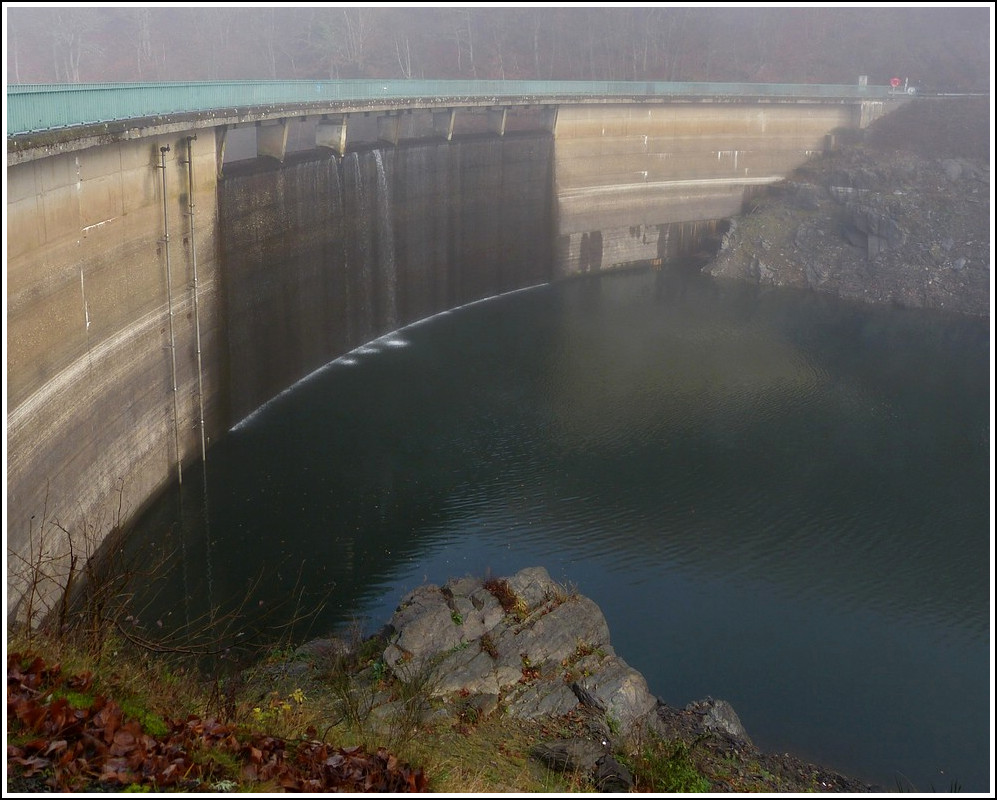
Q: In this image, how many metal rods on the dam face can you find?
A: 2